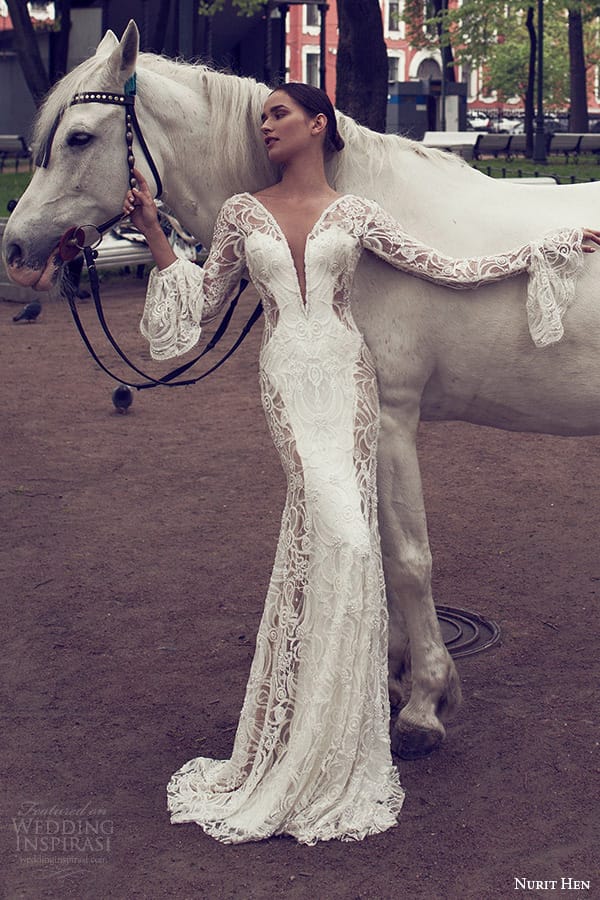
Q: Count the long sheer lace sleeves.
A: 2